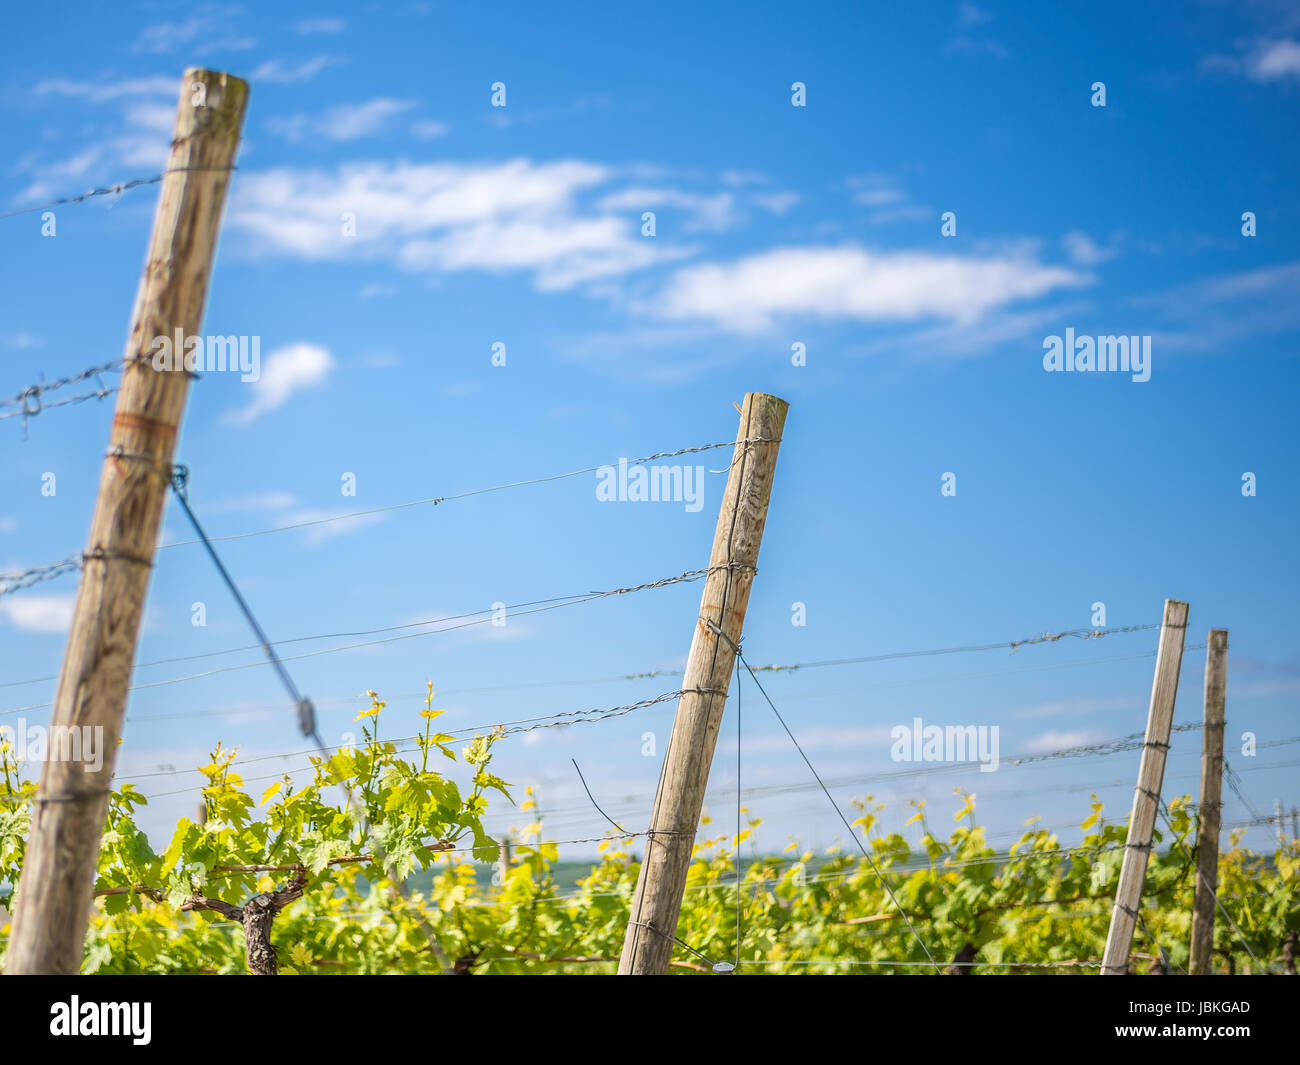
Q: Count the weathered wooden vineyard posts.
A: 4